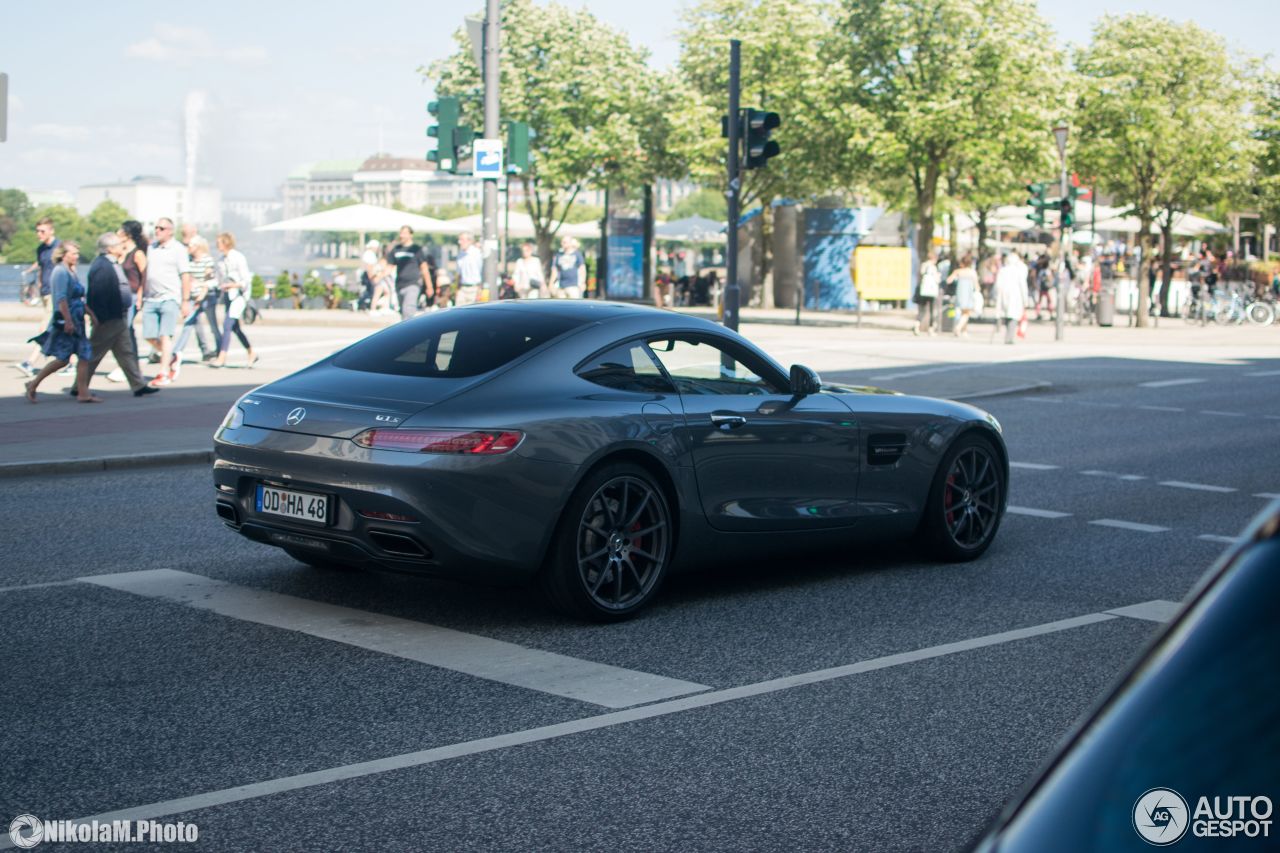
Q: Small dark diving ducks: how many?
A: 0